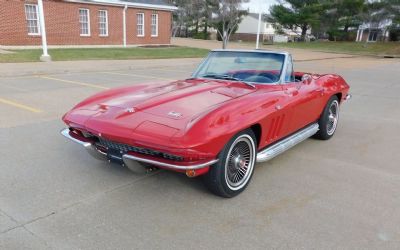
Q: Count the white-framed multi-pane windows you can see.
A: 5